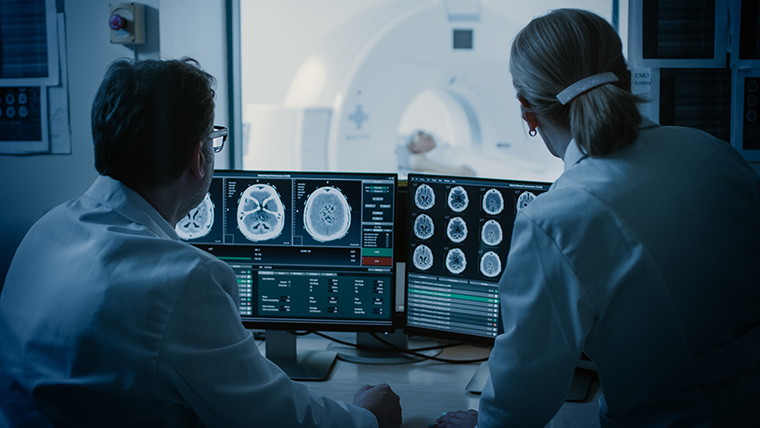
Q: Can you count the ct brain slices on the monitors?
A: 13